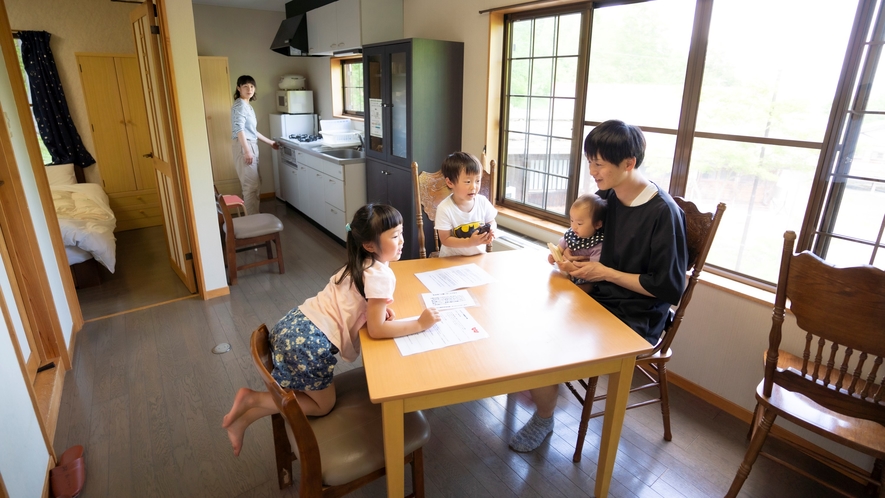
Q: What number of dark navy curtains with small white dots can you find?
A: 1